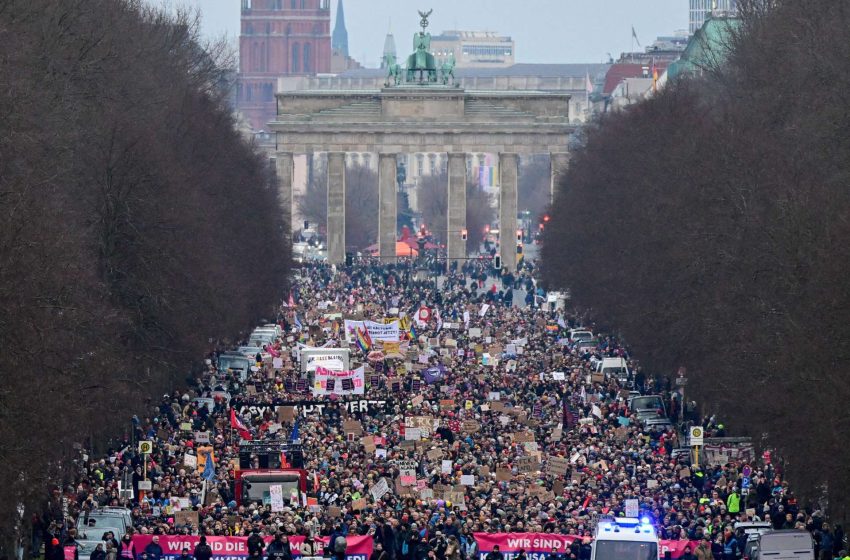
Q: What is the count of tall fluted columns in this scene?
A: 6